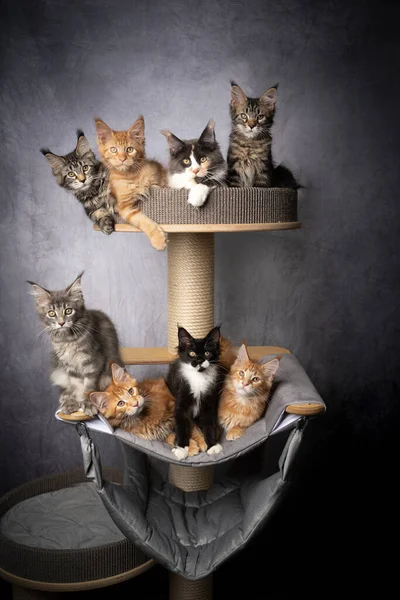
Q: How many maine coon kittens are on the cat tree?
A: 8